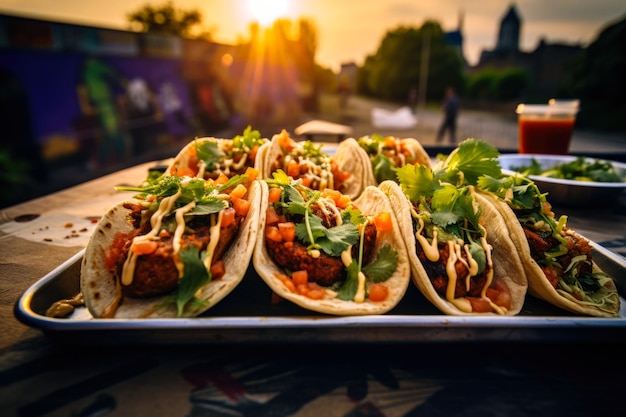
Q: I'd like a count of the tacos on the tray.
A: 7